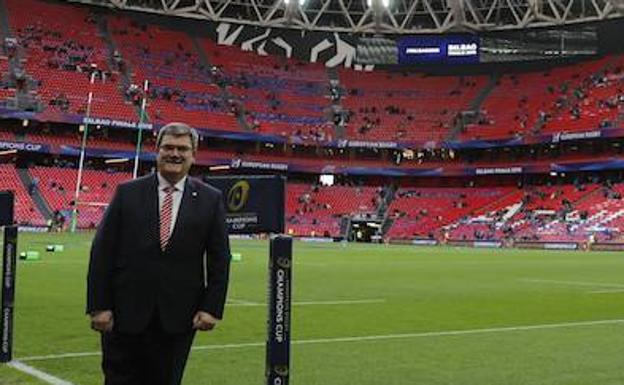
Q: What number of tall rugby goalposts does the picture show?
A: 2